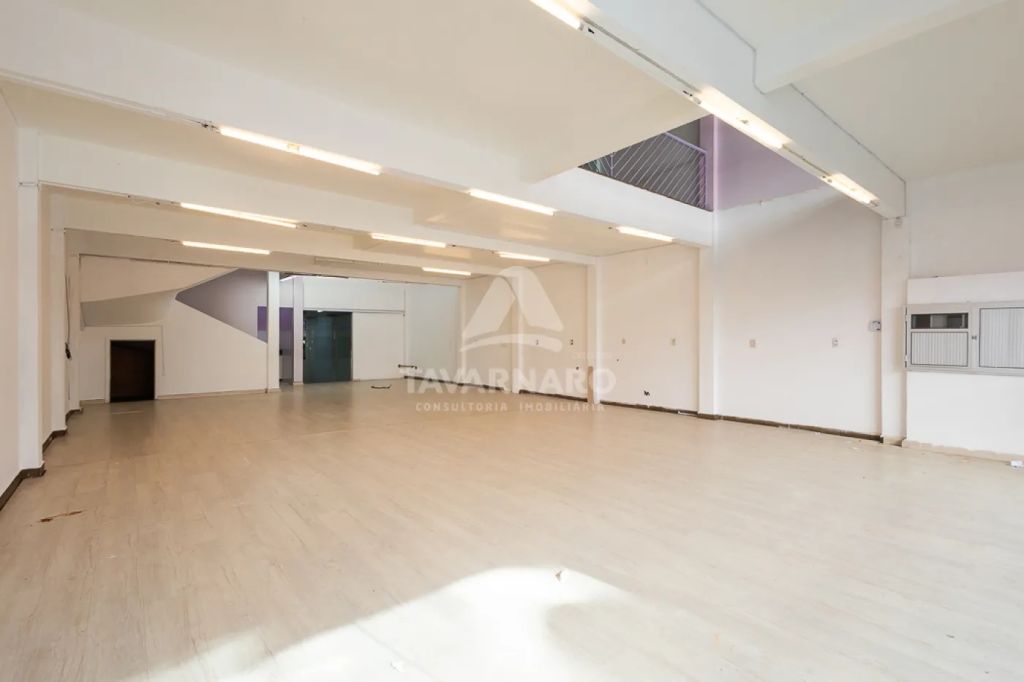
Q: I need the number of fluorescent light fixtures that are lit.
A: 11